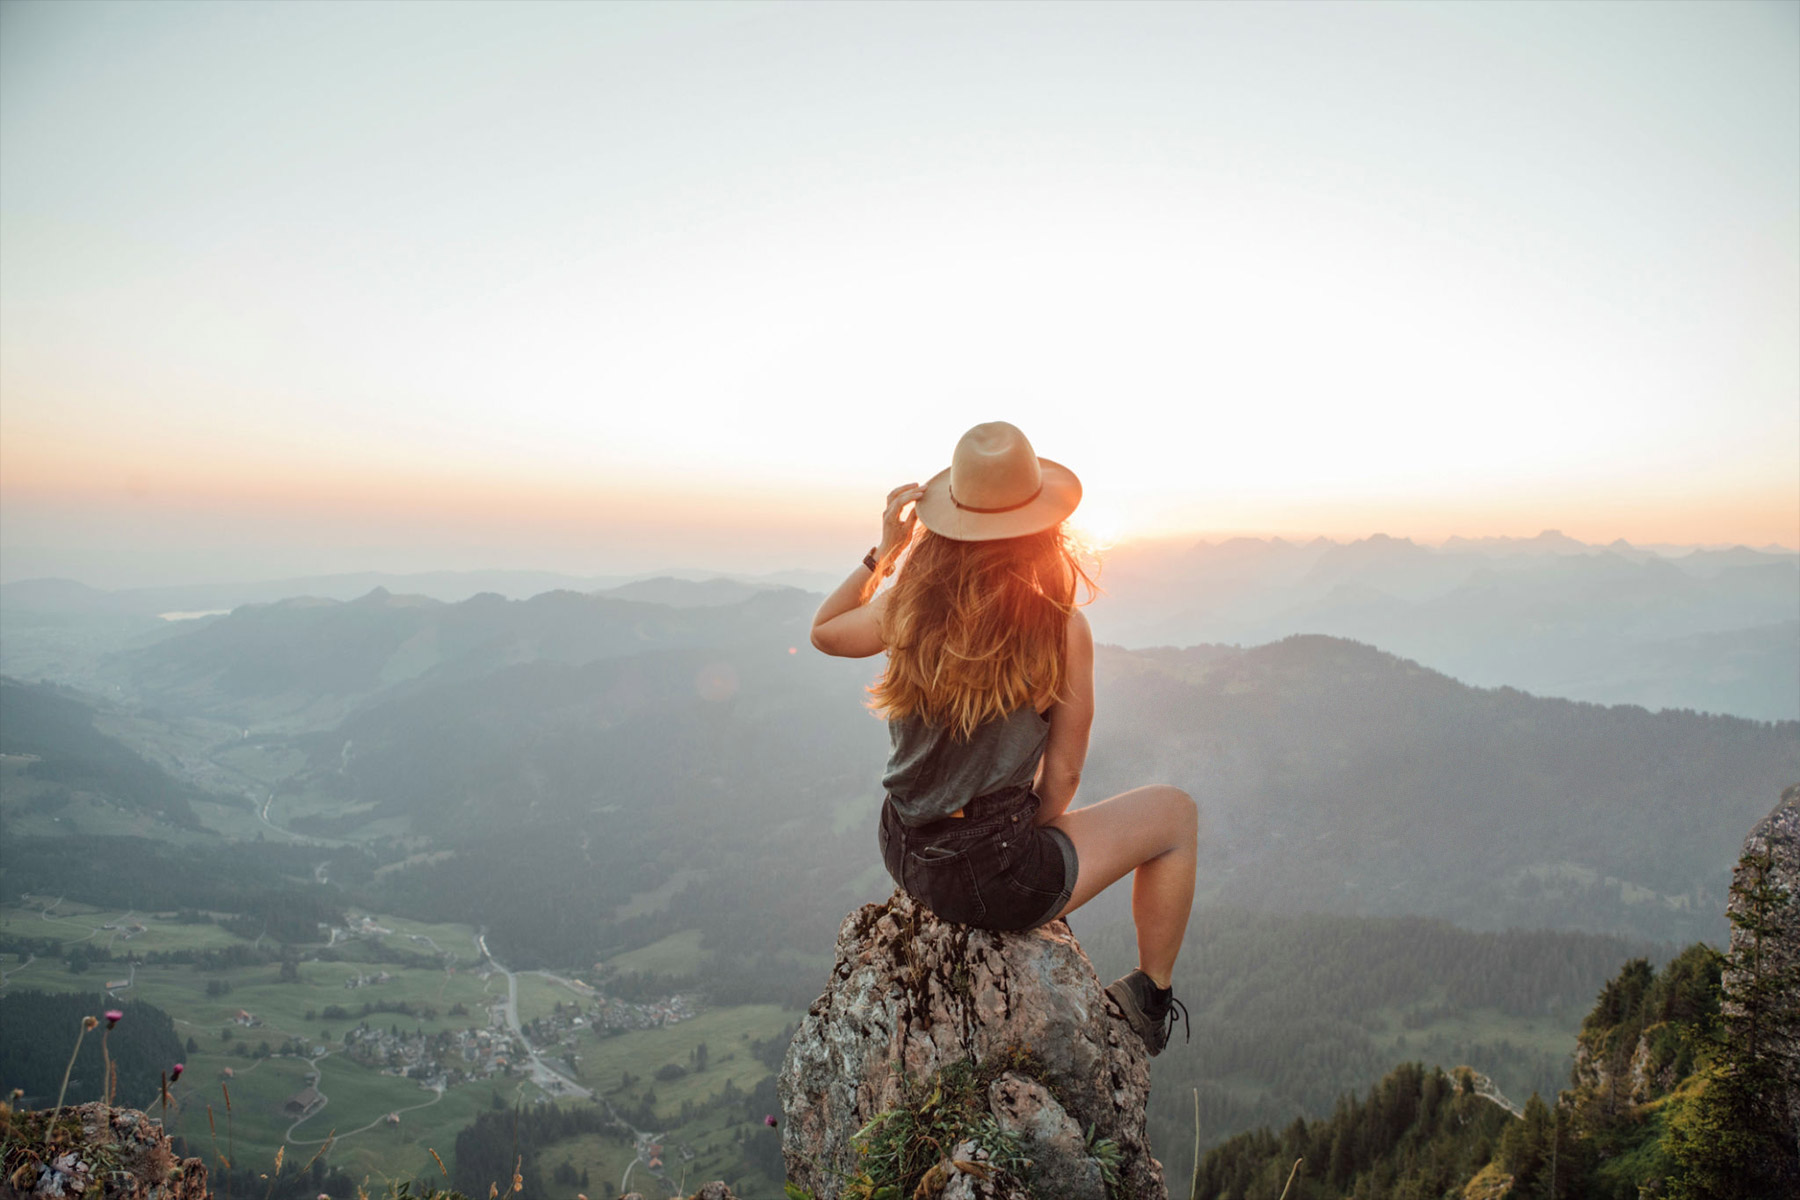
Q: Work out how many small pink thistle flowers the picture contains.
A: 3